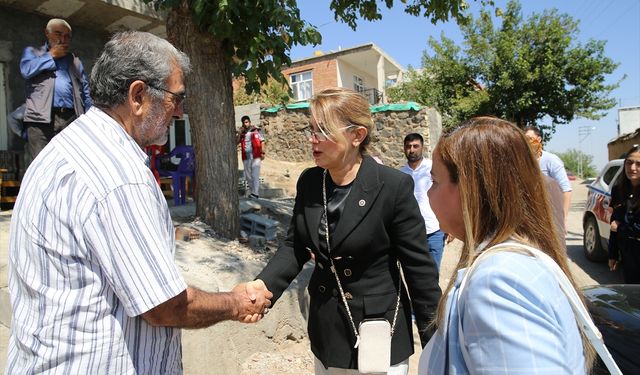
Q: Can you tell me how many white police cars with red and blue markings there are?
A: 1